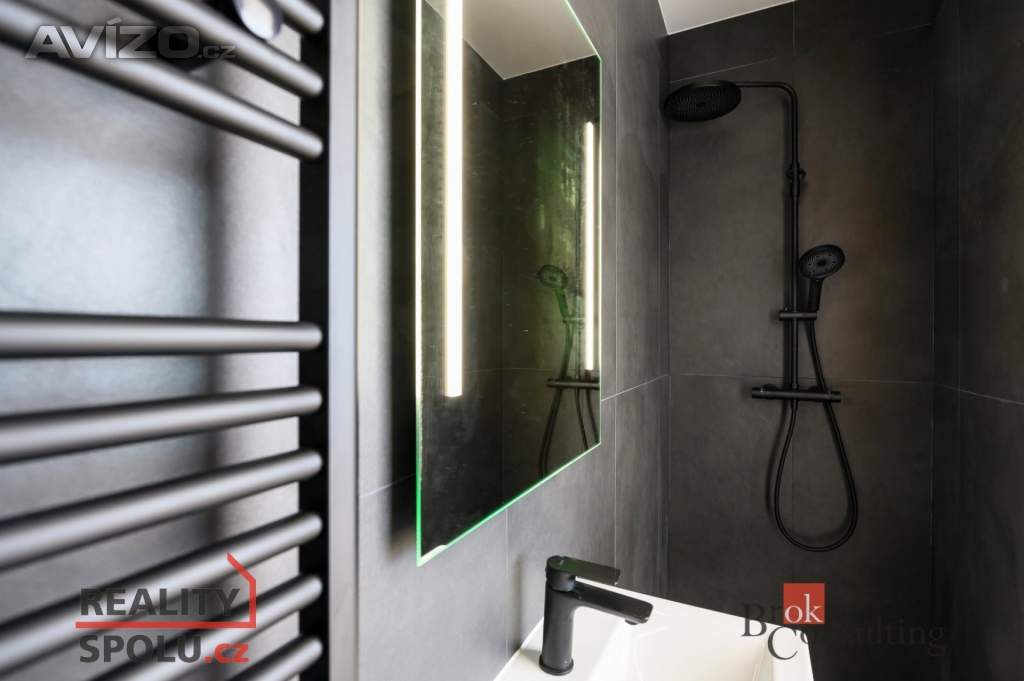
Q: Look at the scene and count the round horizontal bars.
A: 9